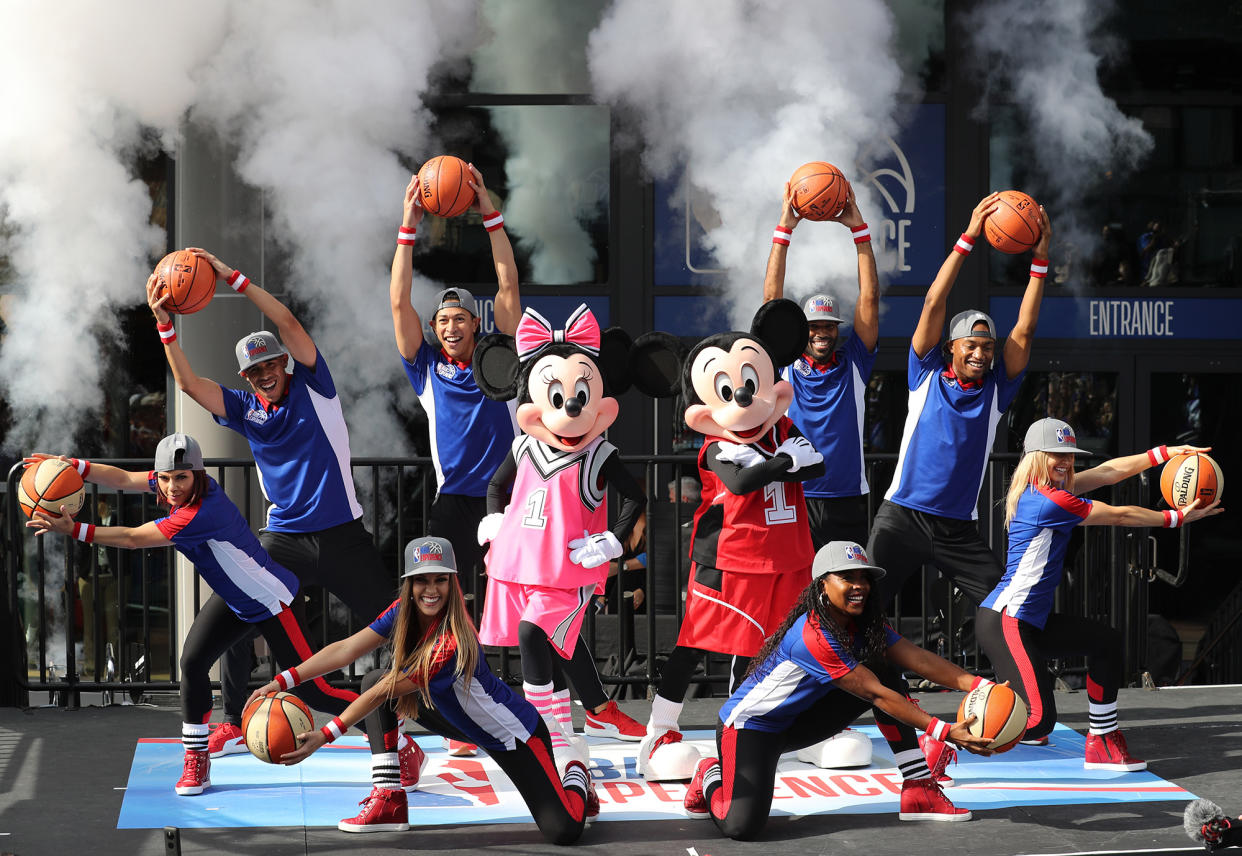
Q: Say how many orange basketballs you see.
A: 4